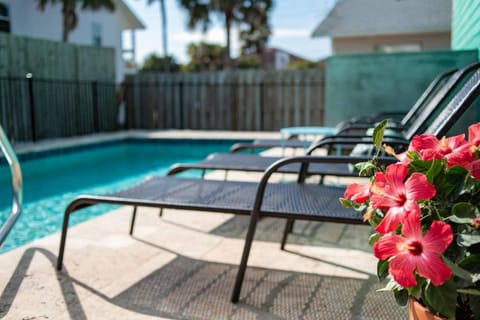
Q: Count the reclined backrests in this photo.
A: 3